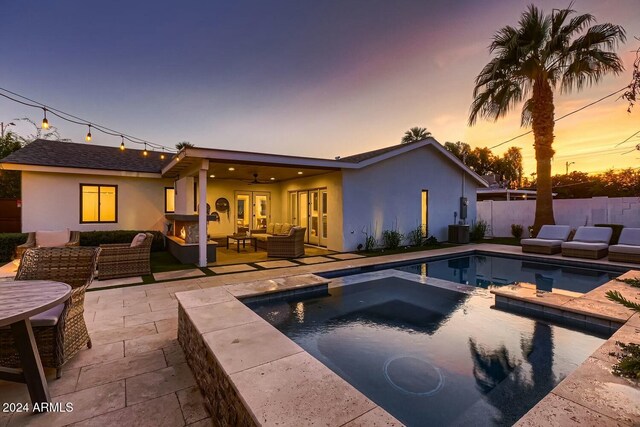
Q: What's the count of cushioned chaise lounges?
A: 3